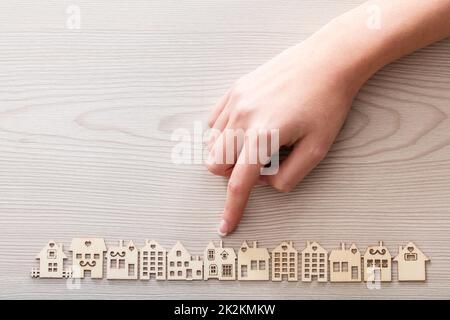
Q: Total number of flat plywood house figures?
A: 12